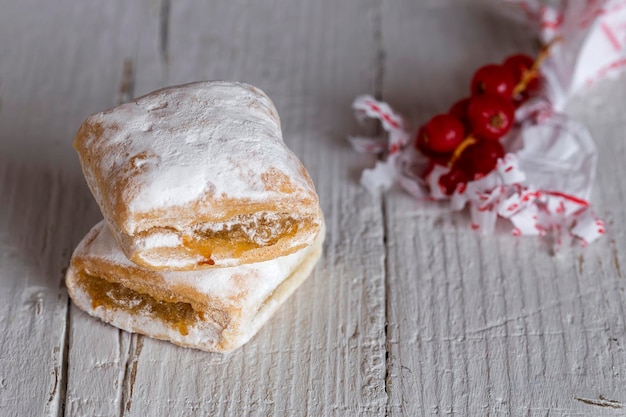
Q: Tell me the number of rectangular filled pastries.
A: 2